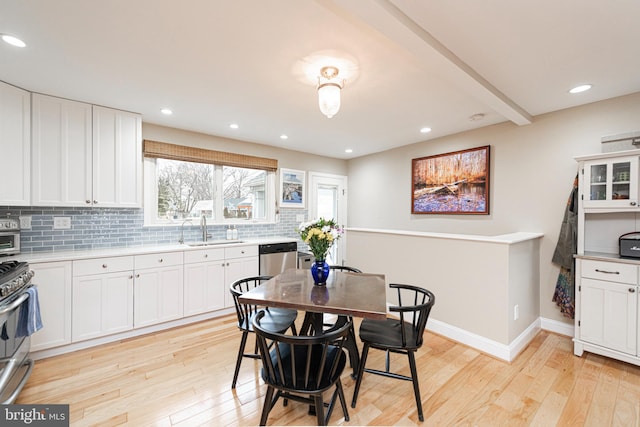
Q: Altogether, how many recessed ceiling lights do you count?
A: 7